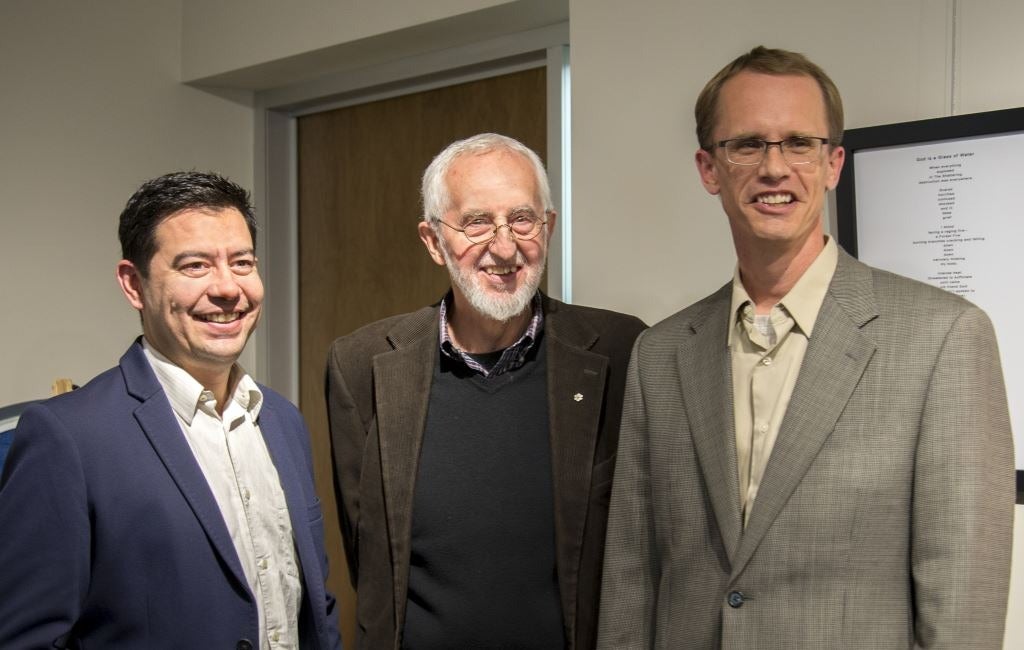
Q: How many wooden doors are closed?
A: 1